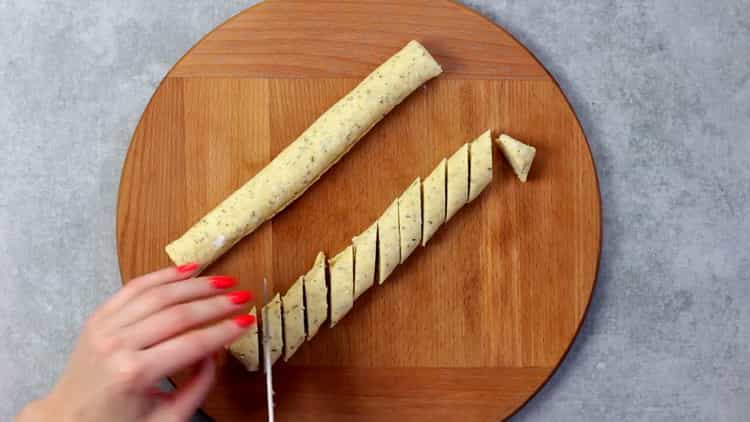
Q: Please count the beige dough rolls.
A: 2